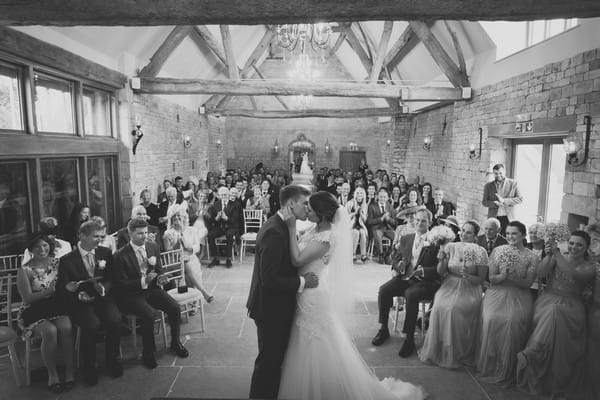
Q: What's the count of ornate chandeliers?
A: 2